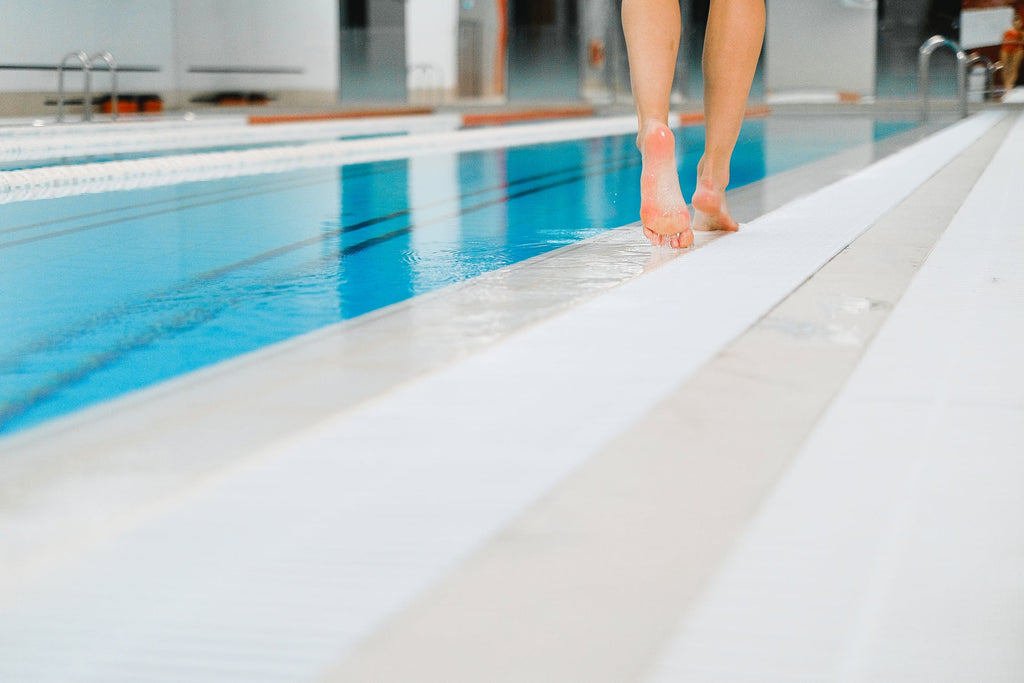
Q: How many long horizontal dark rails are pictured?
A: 2